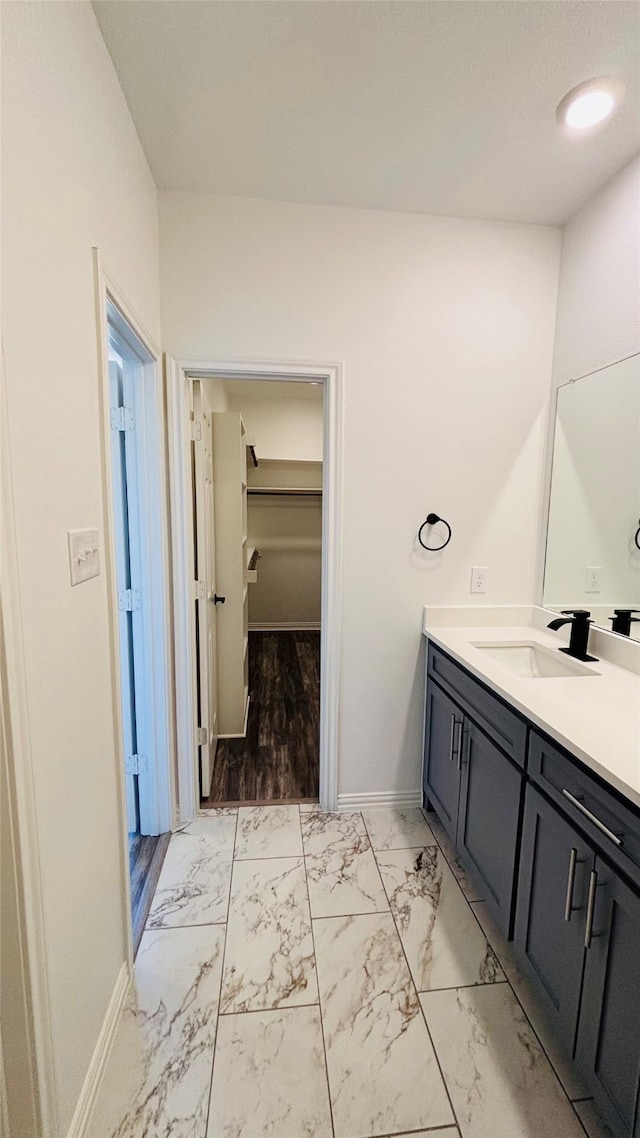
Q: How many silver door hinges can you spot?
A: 6